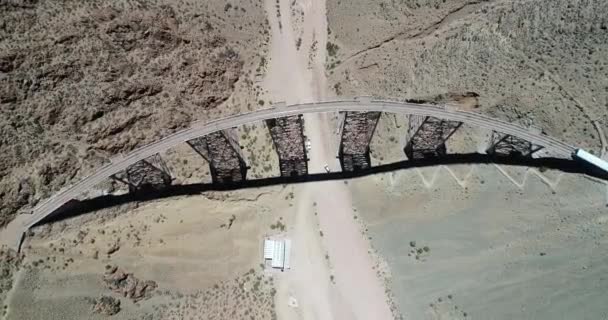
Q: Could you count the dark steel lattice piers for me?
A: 6